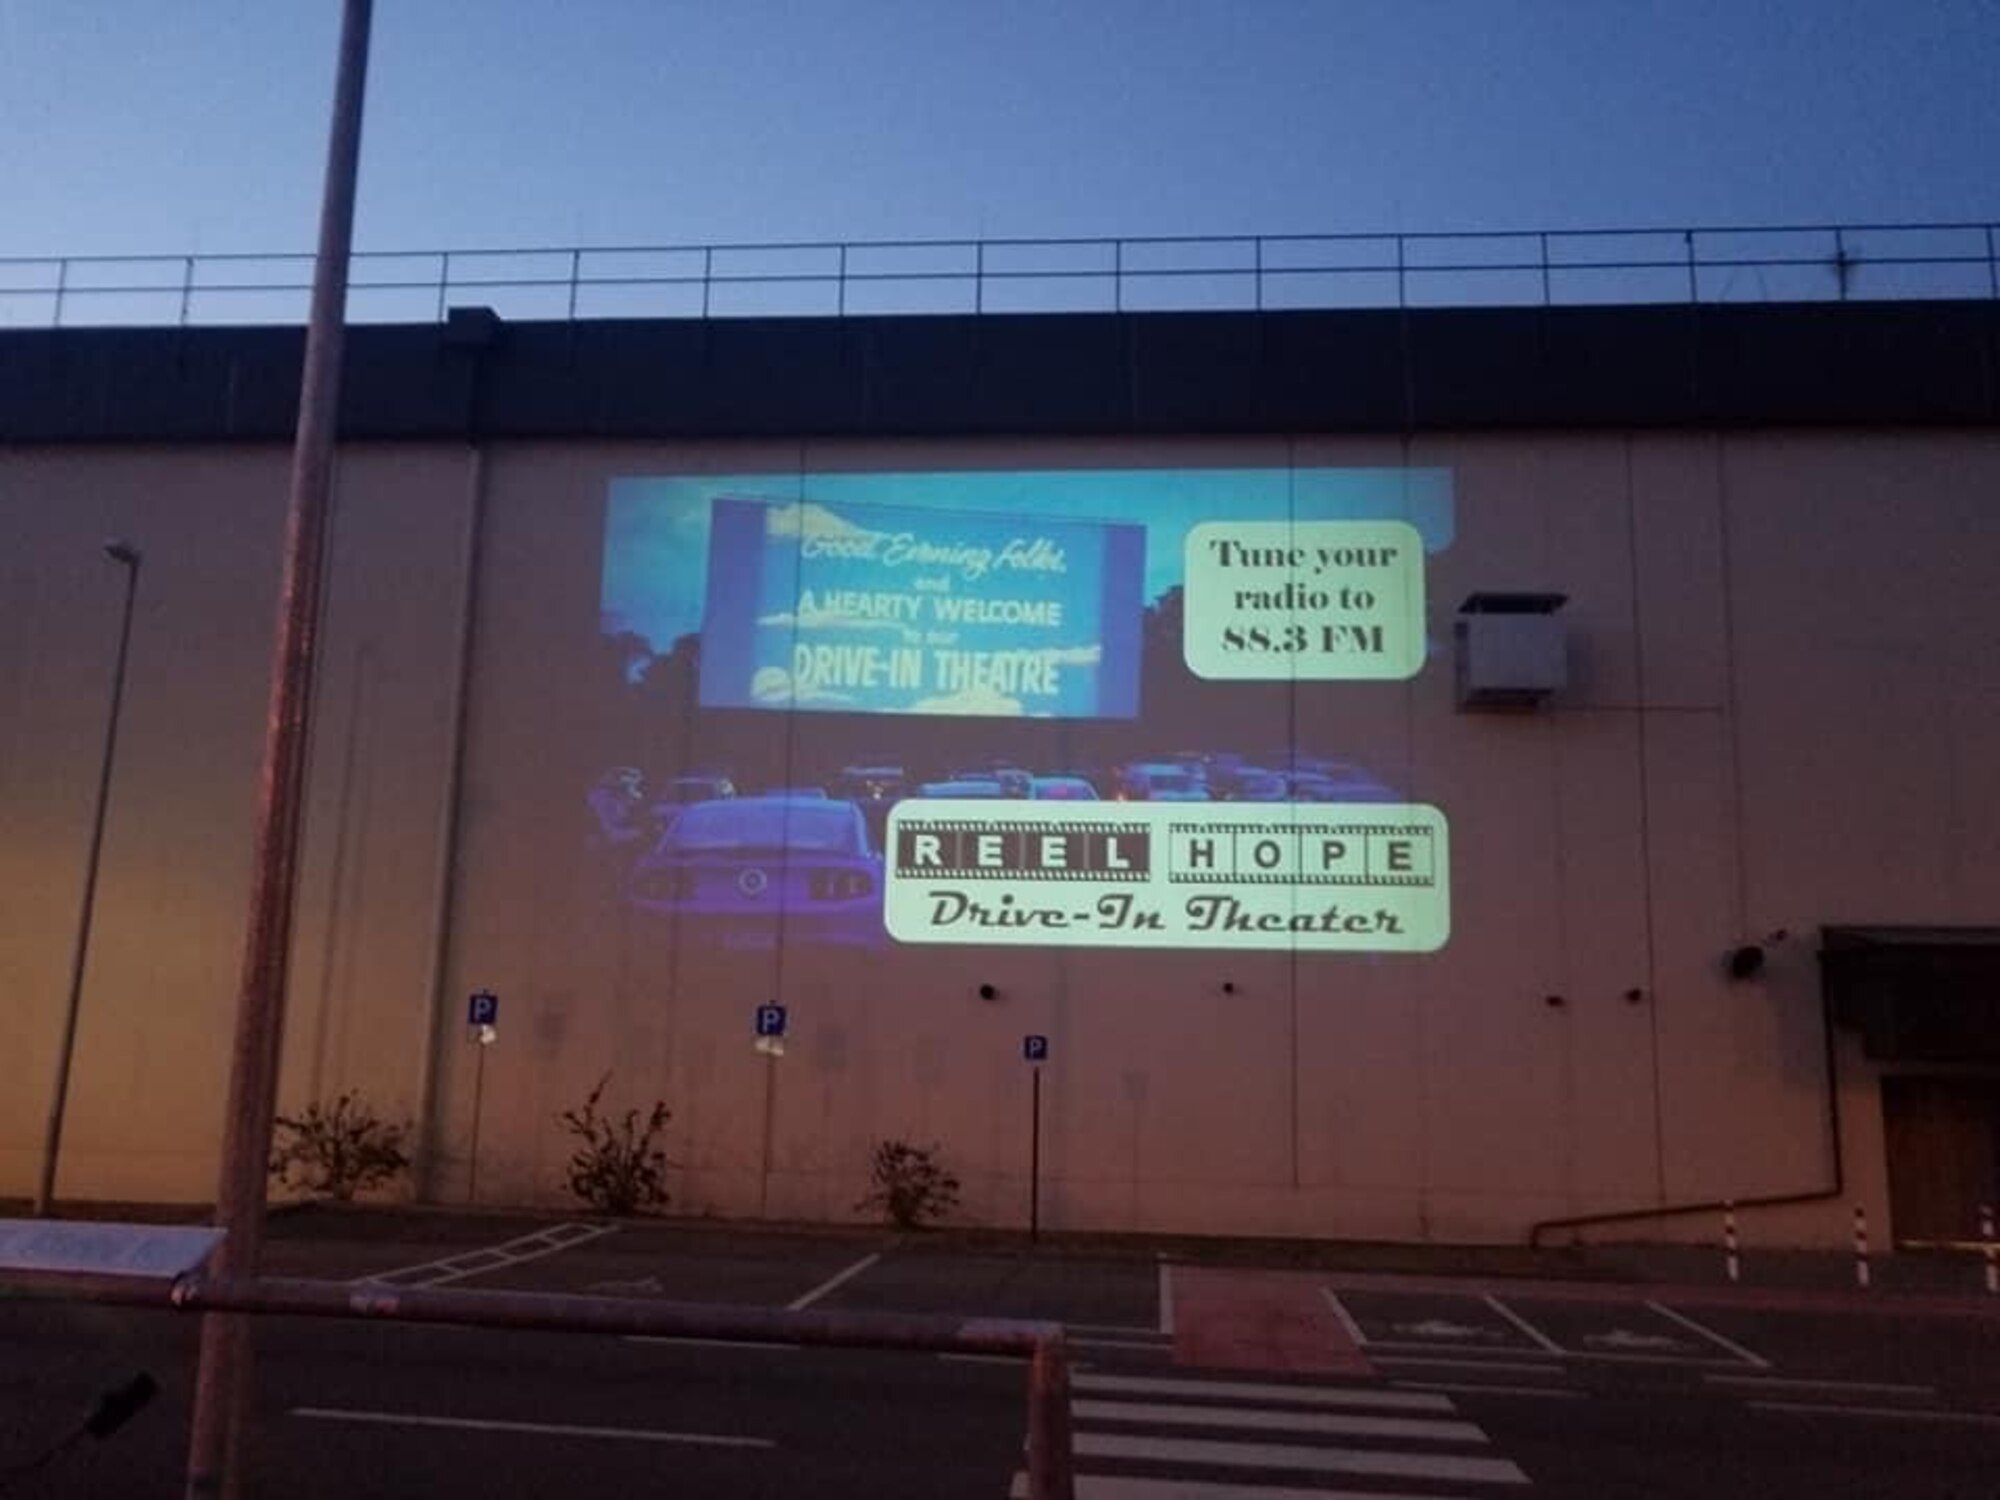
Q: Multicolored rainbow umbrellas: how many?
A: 0